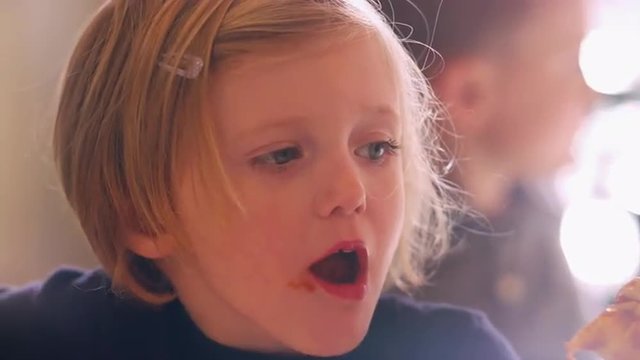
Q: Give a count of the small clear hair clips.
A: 1